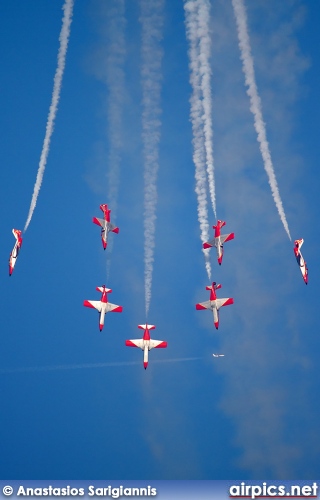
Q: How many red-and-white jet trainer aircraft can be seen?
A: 7